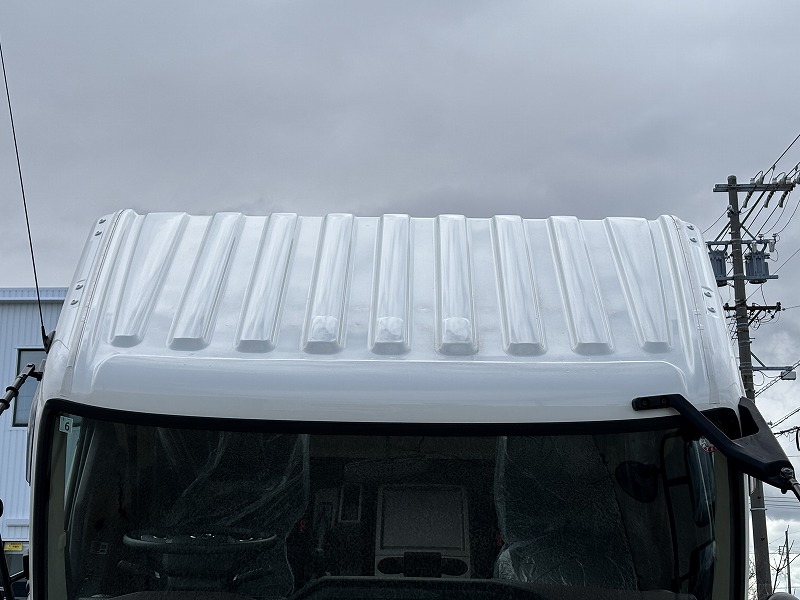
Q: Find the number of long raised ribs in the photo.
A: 9